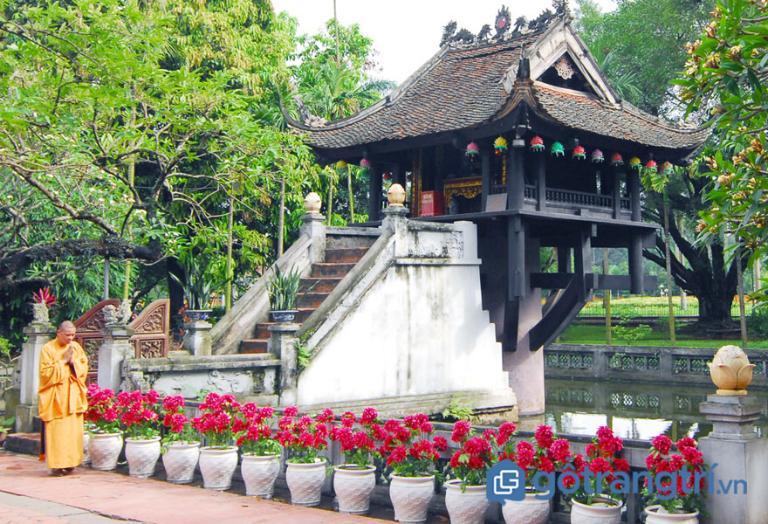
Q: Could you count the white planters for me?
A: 13